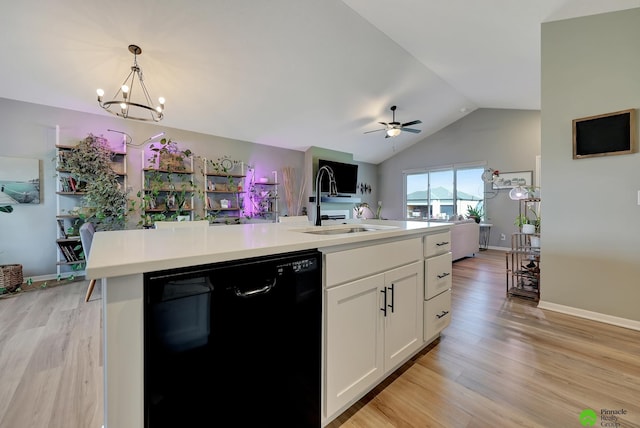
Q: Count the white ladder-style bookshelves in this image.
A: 4